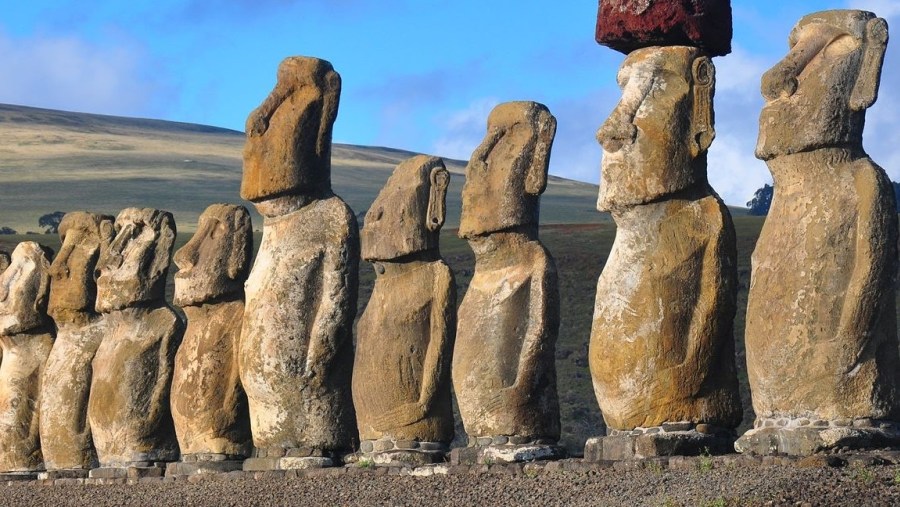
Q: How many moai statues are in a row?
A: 9